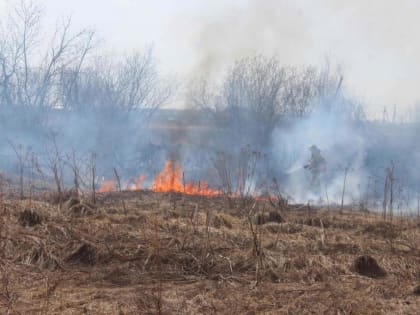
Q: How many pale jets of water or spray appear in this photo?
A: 1